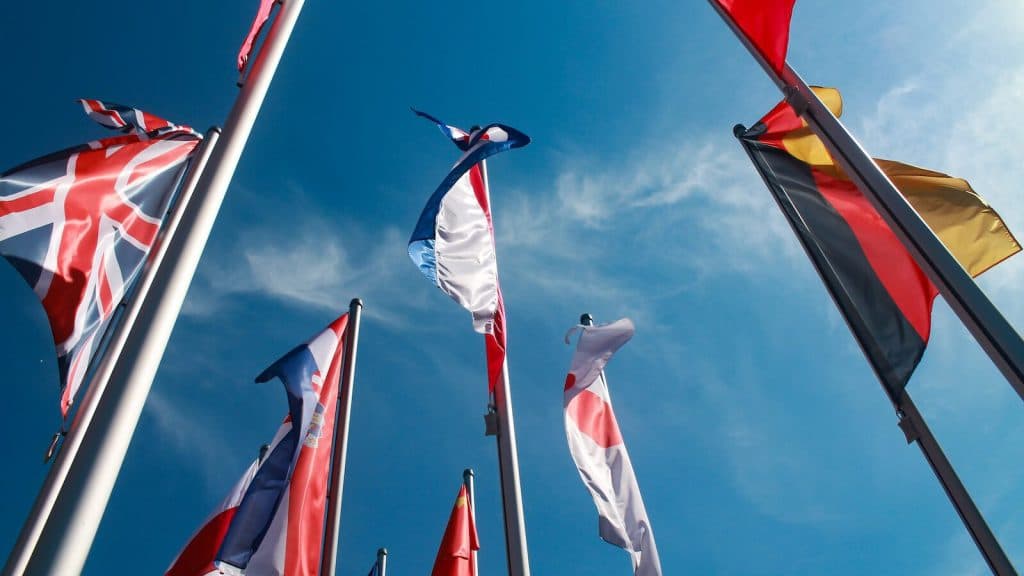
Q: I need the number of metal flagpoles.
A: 10